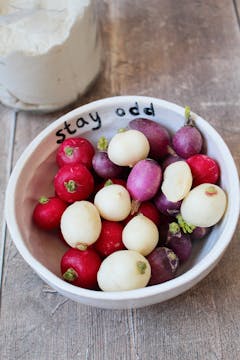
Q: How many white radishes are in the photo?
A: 7